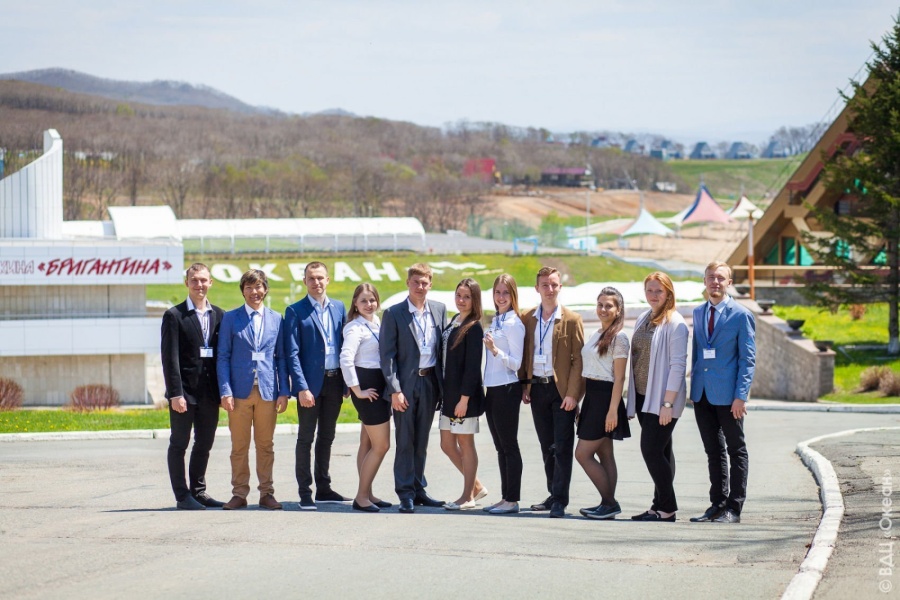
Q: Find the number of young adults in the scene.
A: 11